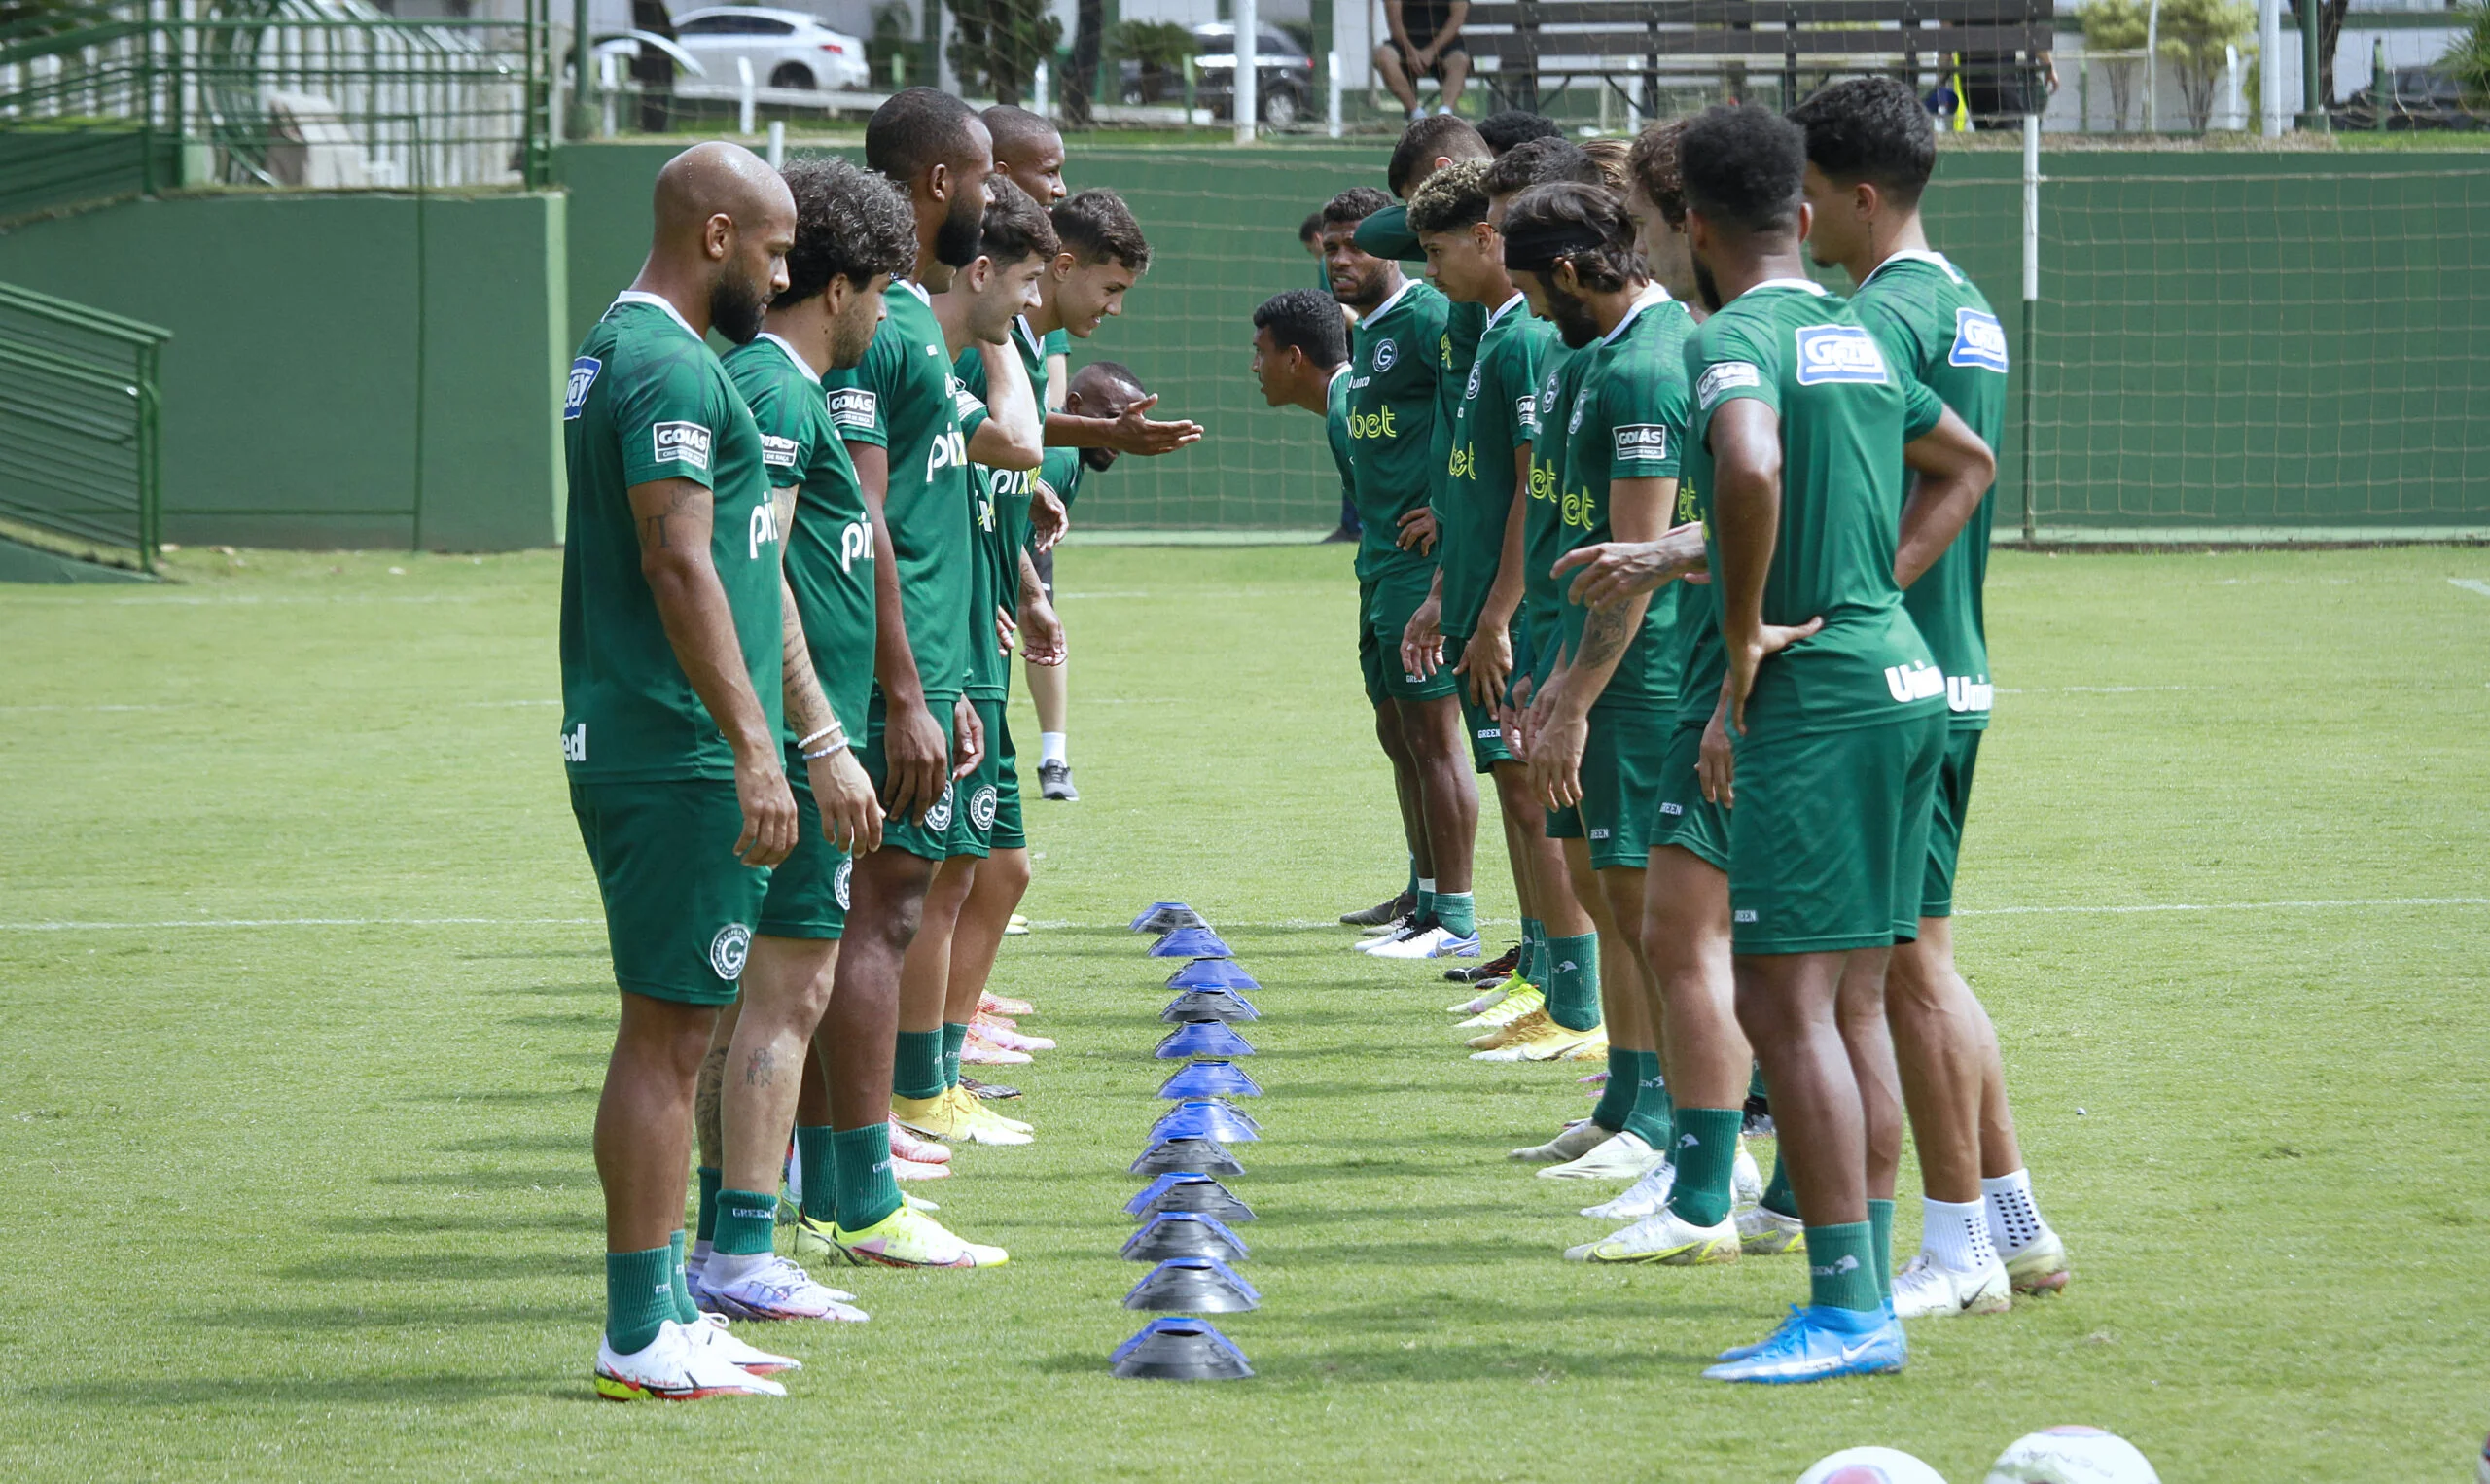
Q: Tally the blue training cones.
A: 12